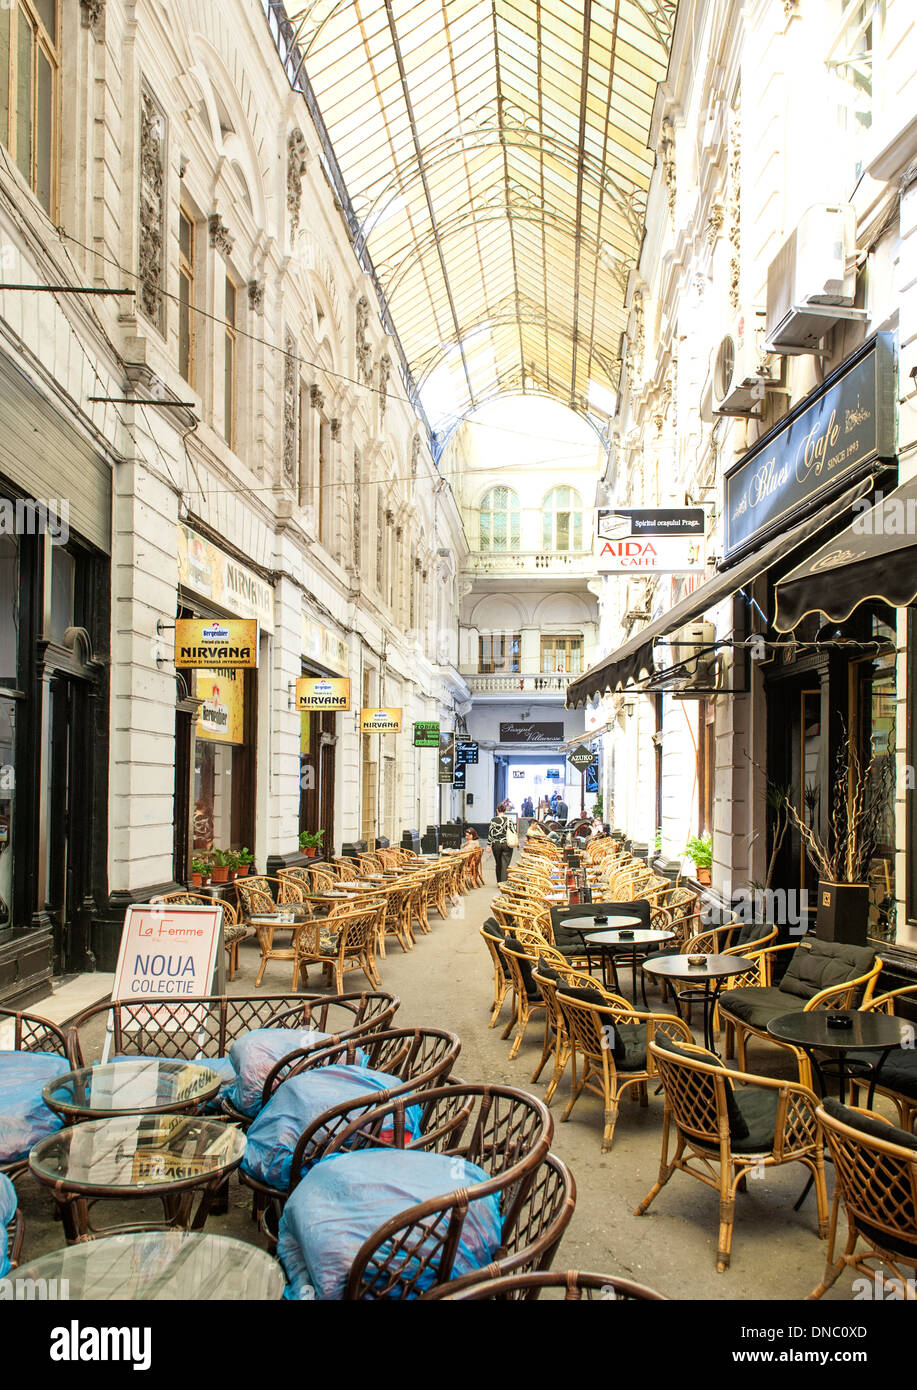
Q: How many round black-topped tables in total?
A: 4